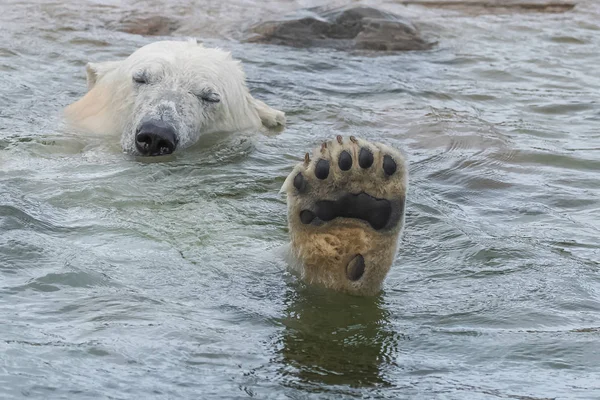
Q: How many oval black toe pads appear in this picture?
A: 5